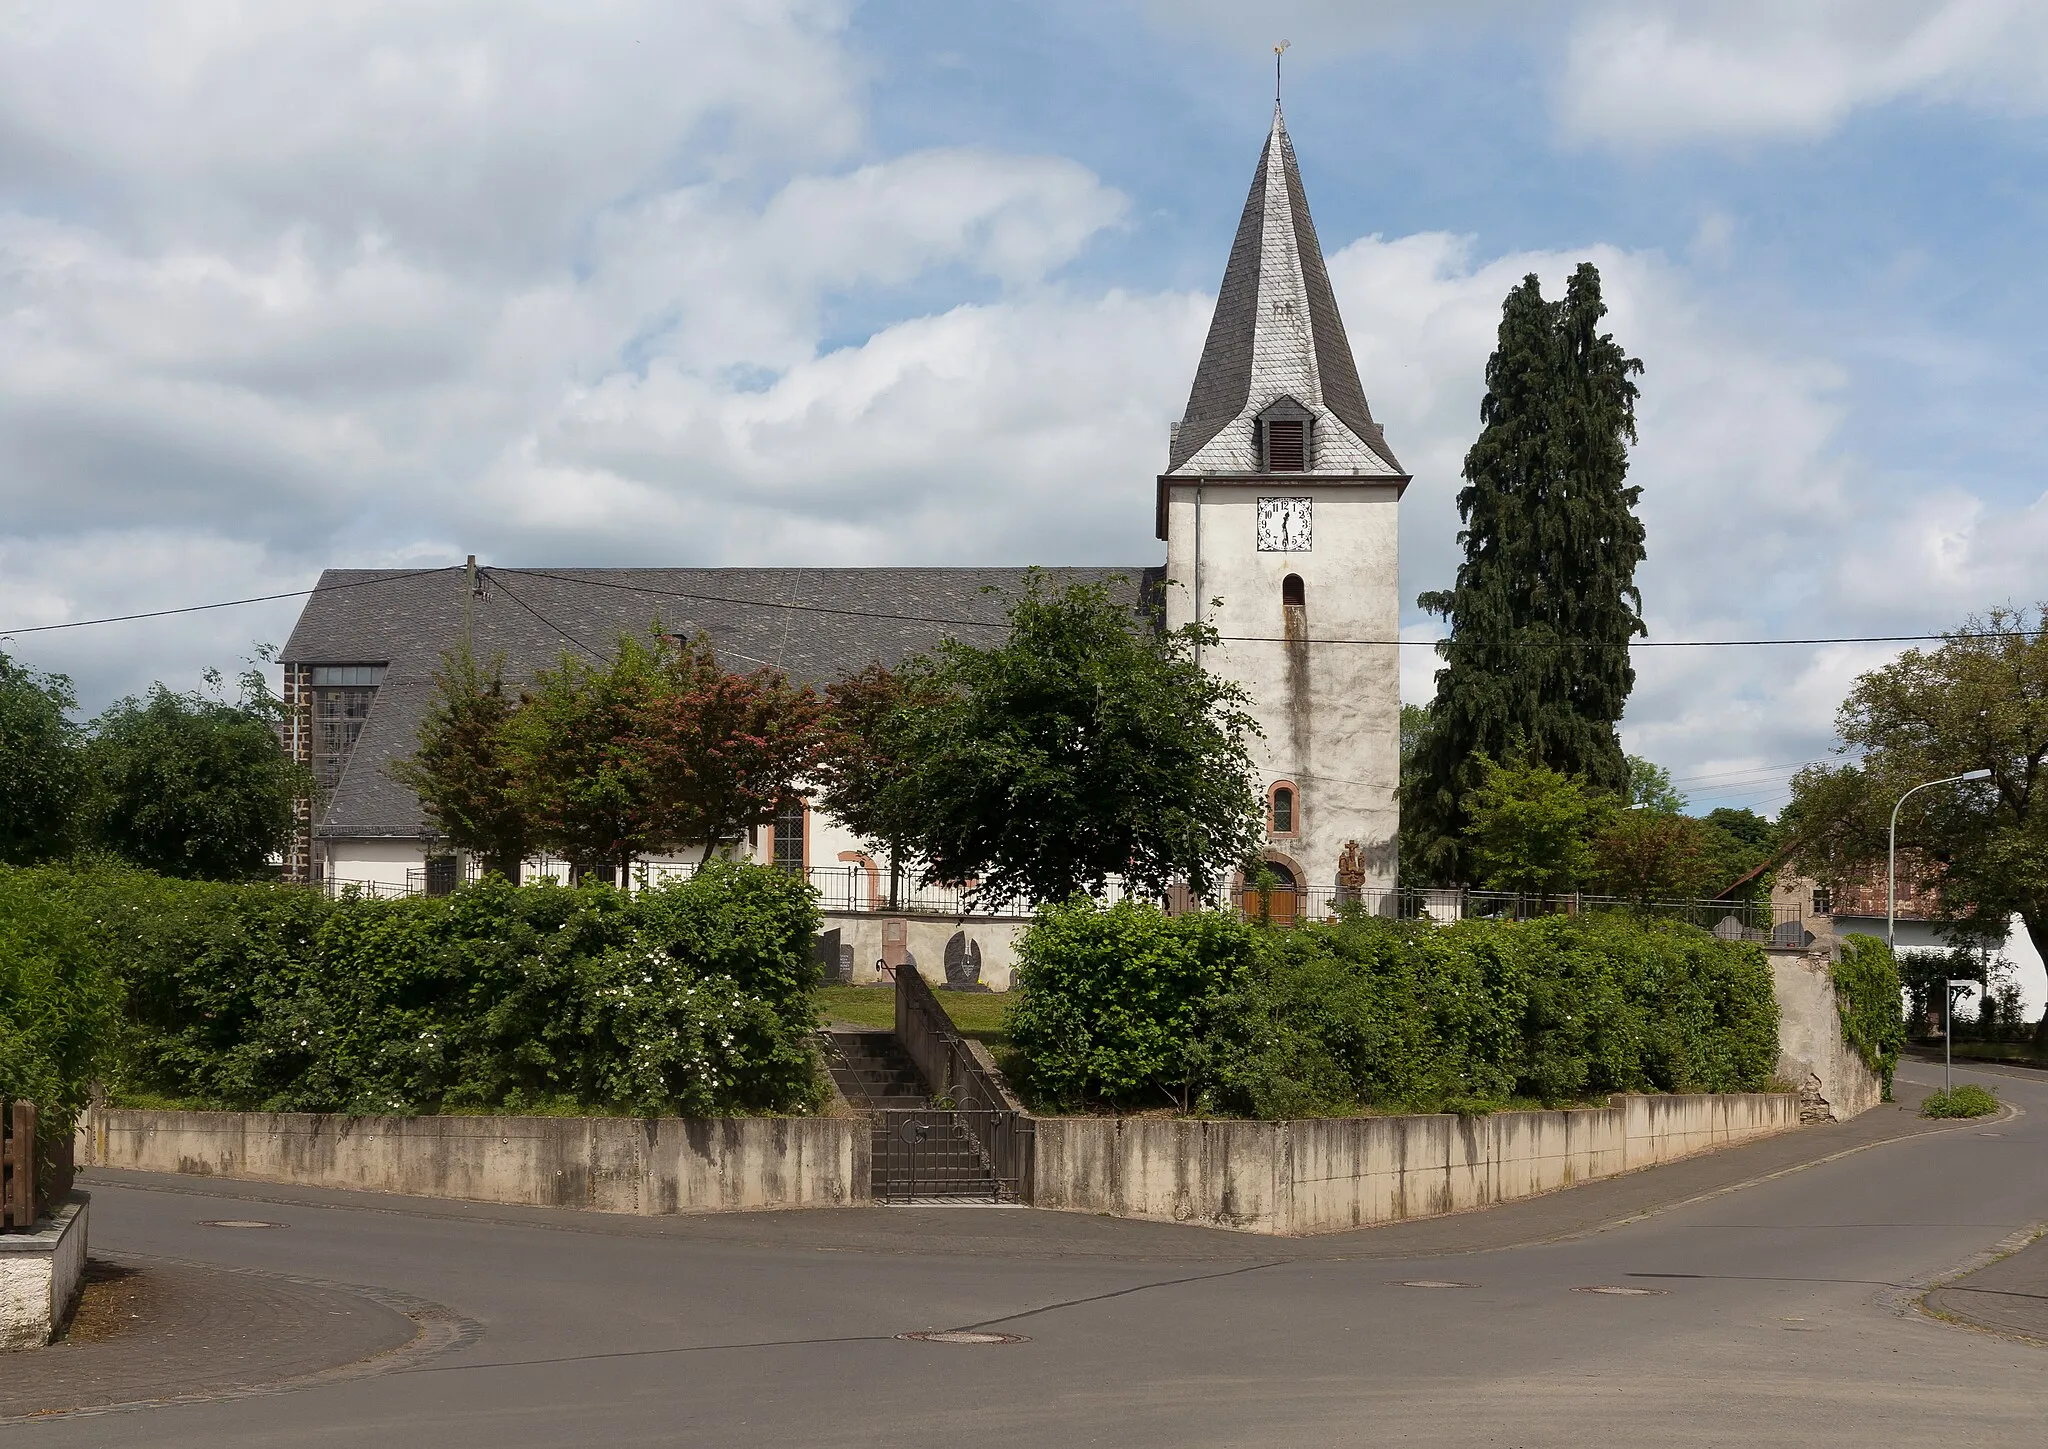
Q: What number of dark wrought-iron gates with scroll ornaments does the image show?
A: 1